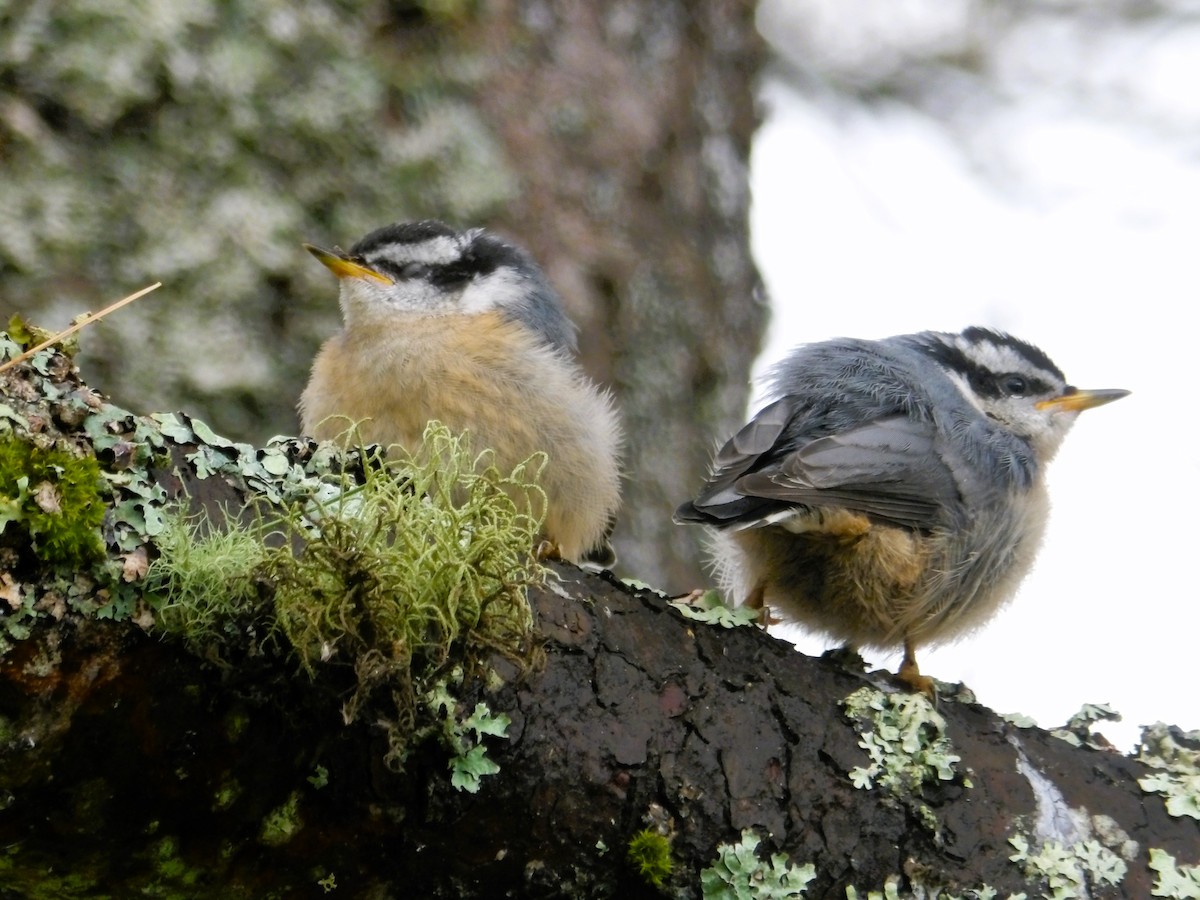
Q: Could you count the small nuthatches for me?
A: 2